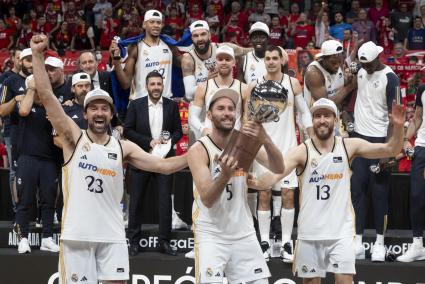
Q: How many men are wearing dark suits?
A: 2